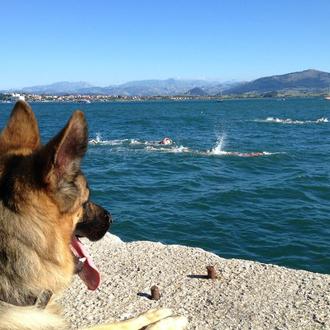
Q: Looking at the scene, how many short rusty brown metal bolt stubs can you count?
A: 2